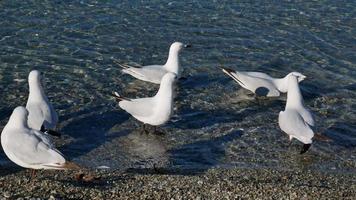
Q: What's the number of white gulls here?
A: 6